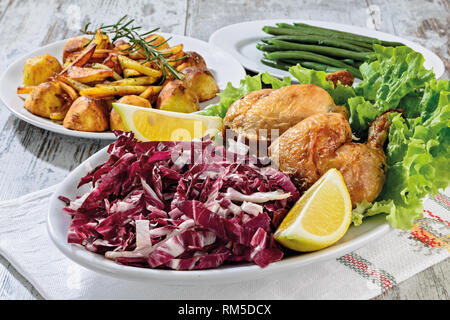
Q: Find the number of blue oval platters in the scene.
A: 0